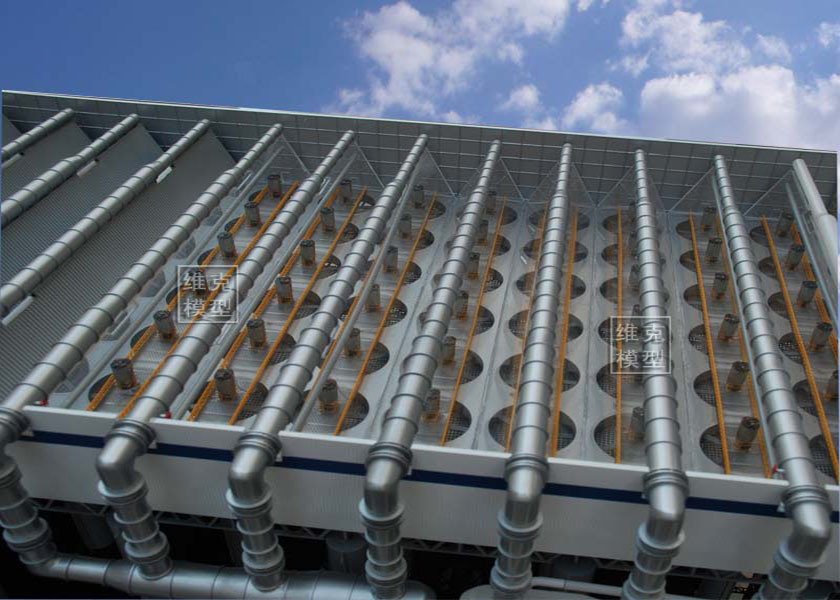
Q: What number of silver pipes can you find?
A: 11